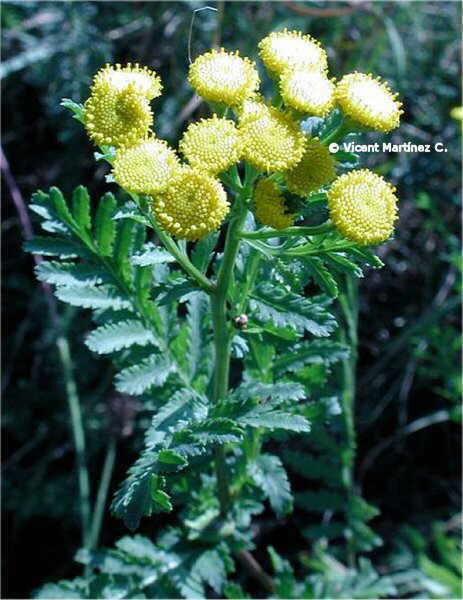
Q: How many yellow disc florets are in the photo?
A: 14